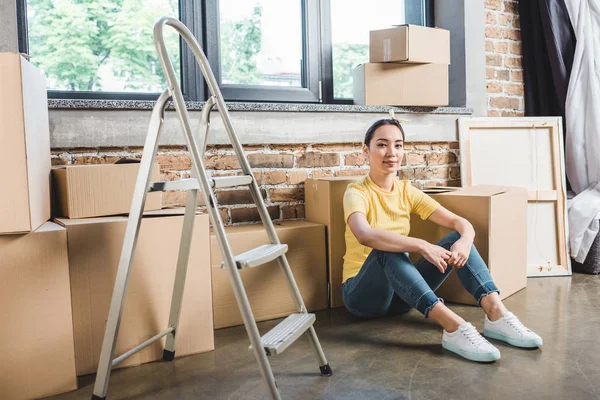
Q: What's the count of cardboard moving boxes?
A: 9